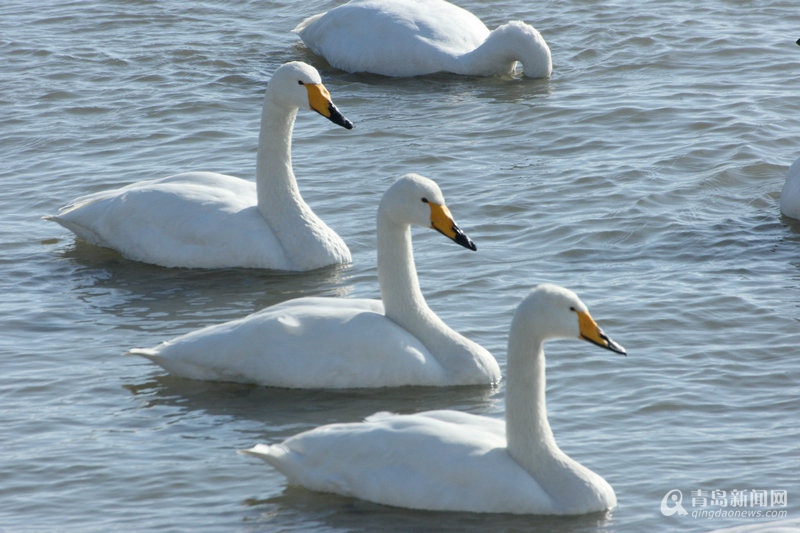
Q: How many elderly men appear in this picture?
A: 0